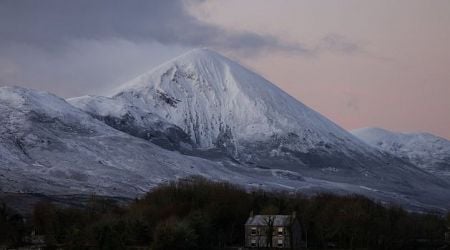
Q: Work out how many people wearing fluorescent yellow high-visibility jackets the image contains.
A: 0